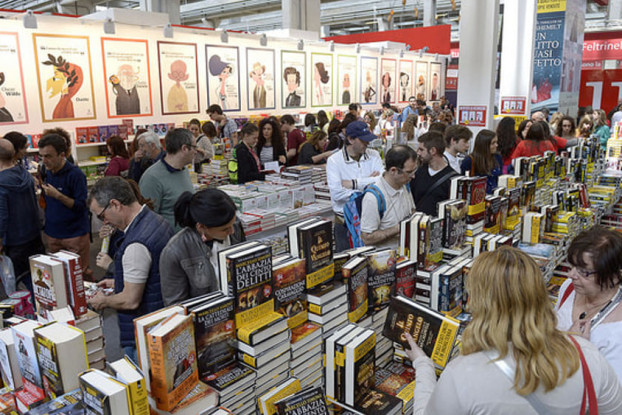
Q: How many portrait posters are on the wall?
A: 14